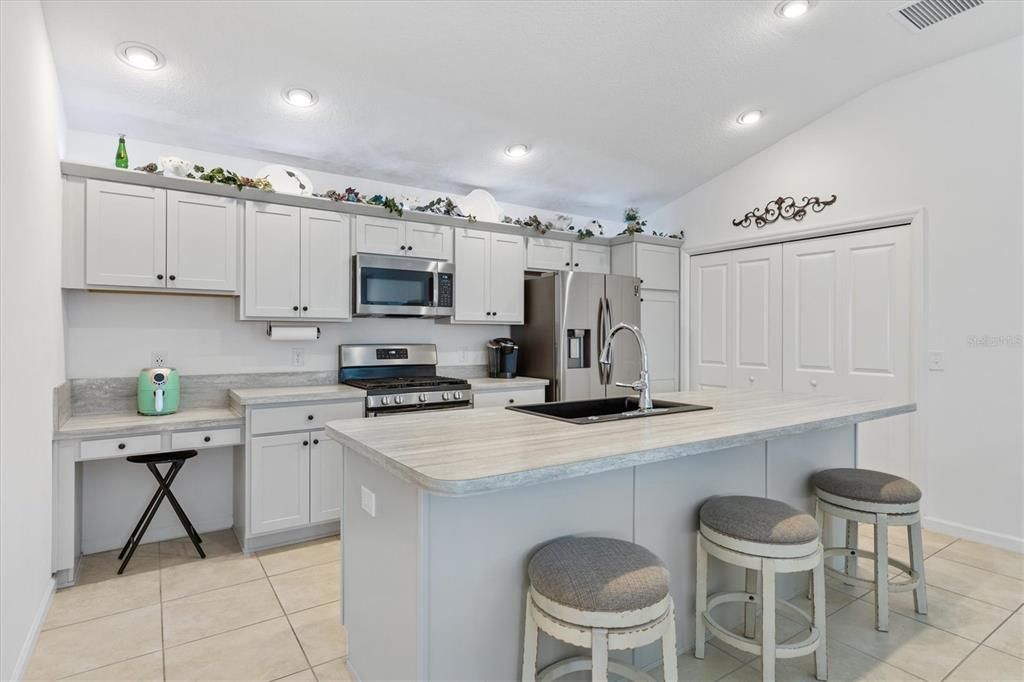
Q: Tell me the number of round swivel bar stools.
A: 3